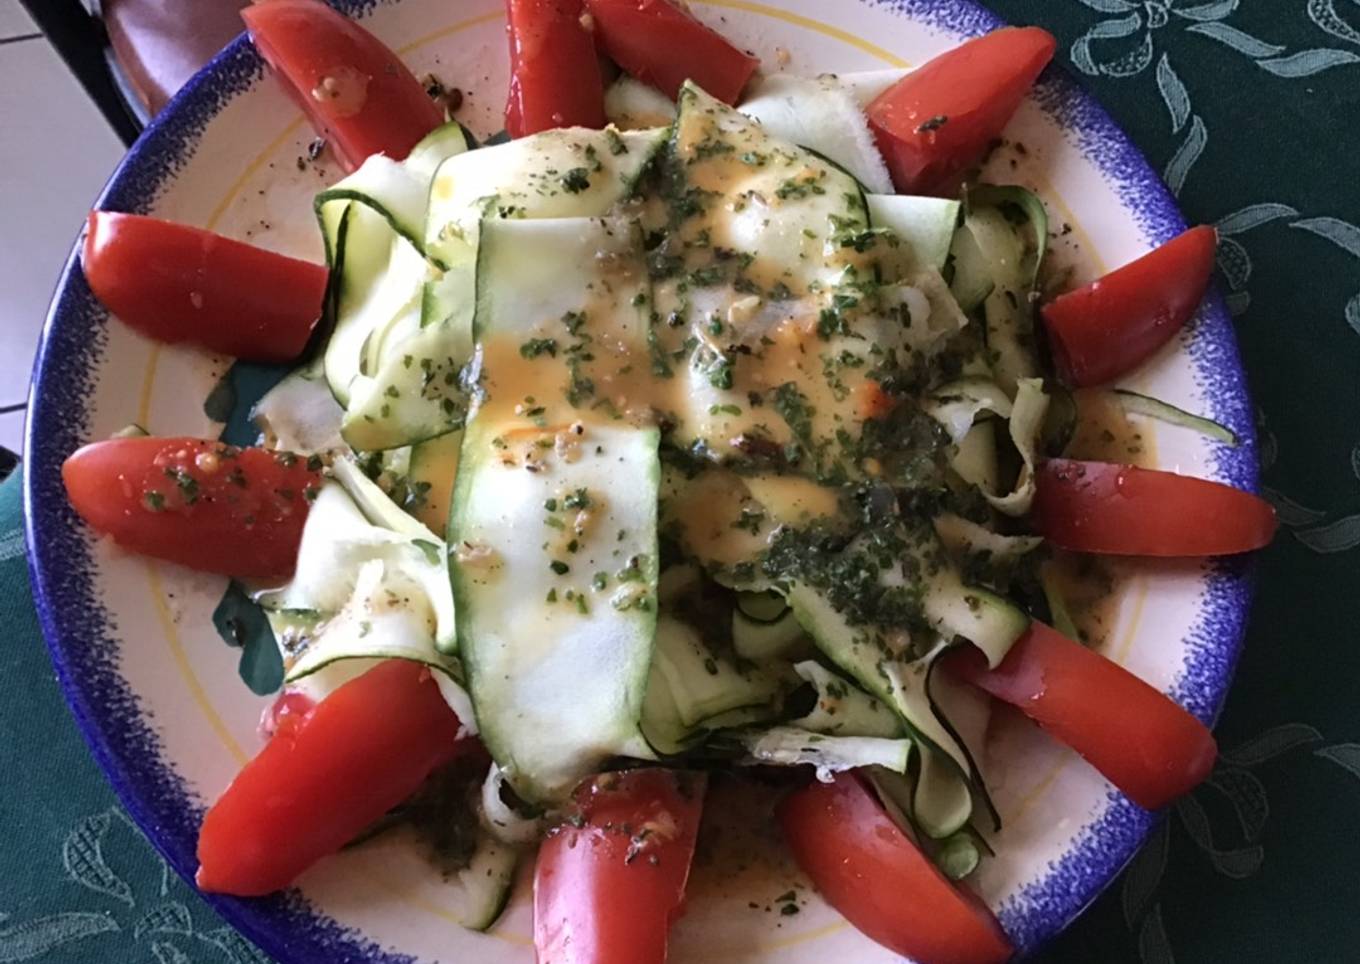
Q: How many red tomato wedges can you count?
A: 12